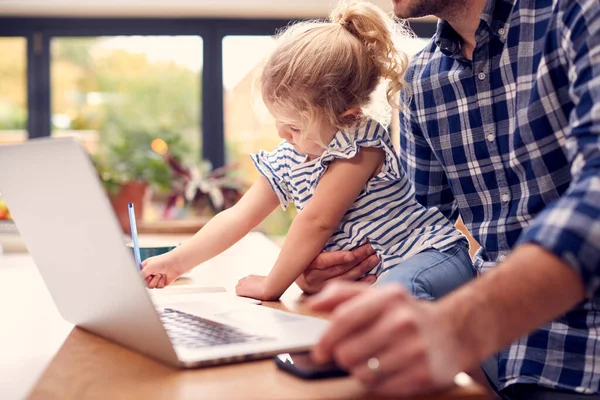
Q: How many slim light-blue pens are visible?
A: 1